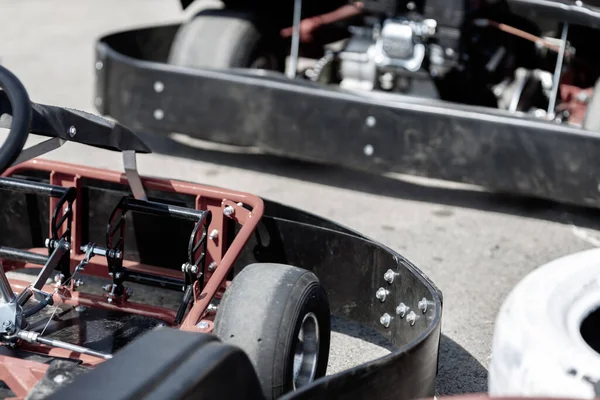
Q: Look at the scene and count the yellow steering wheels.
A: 0